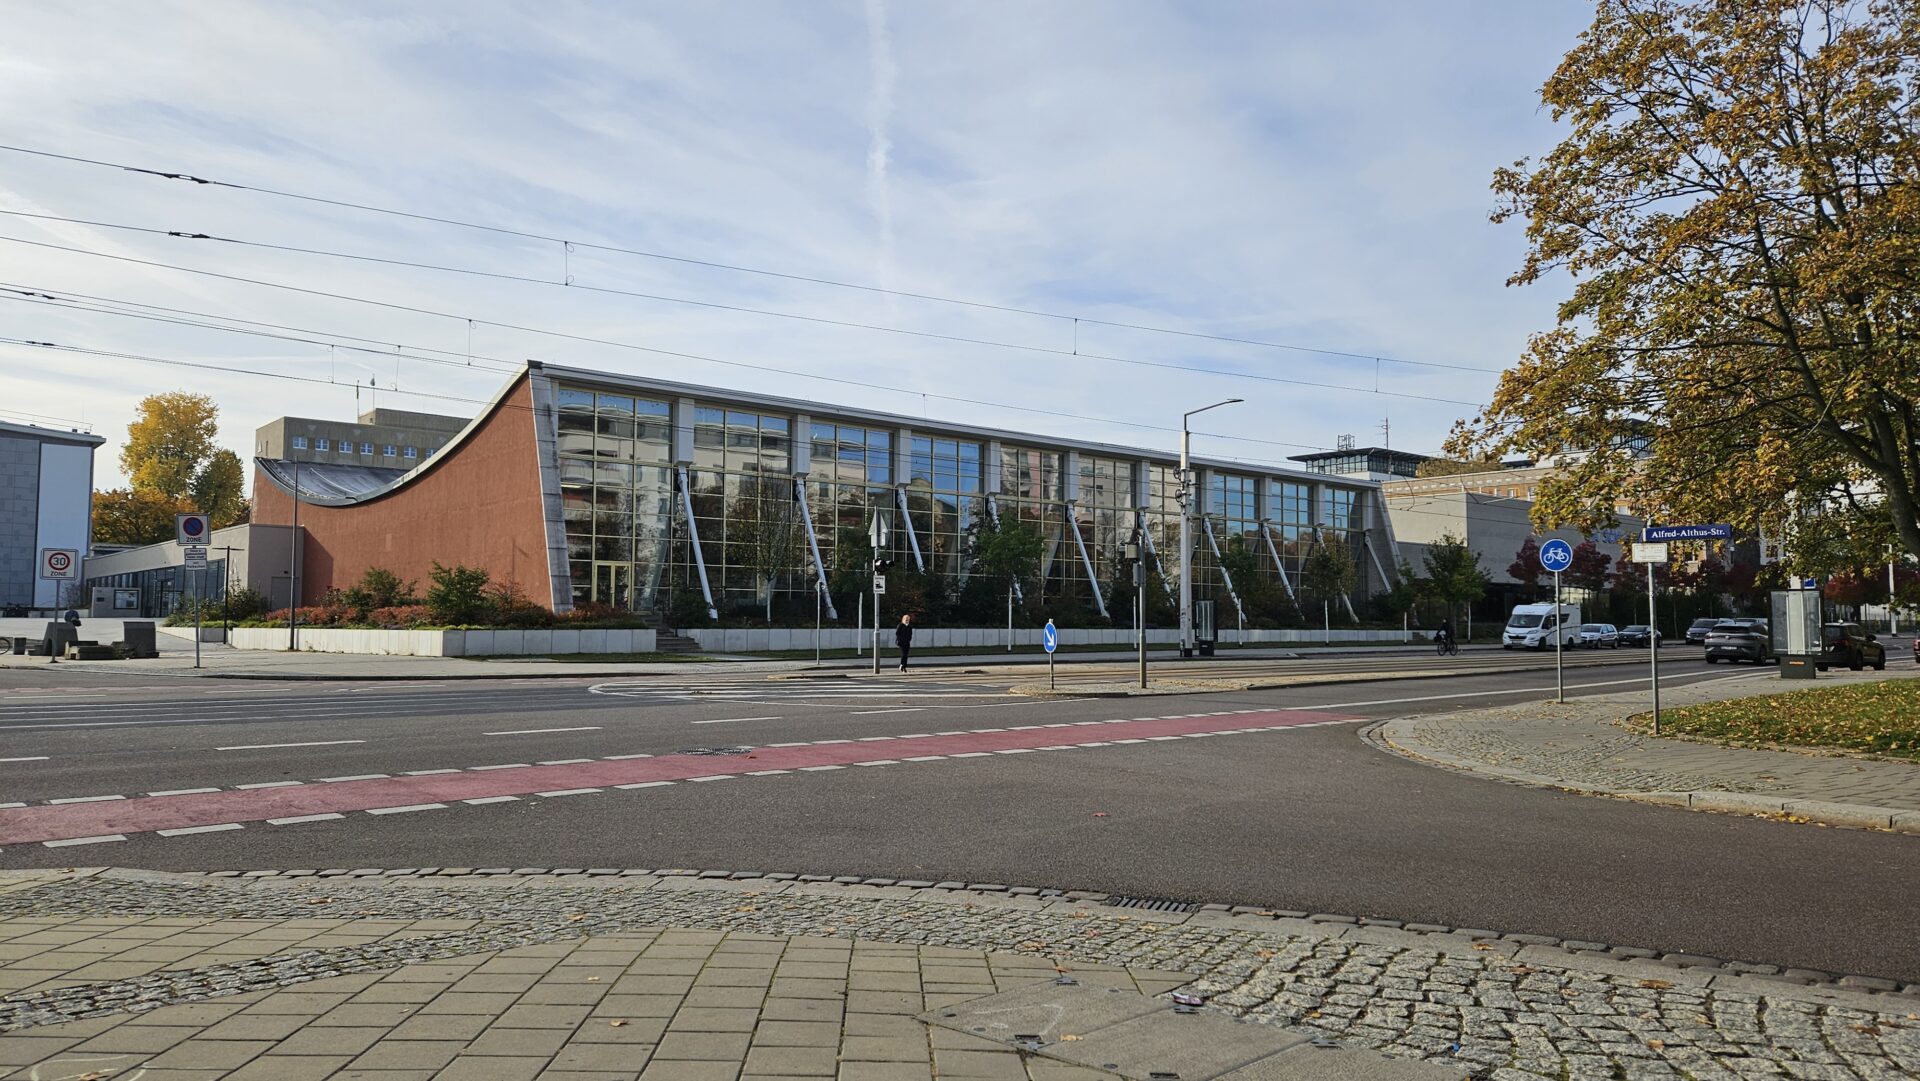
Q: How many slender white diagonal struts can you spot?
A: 10